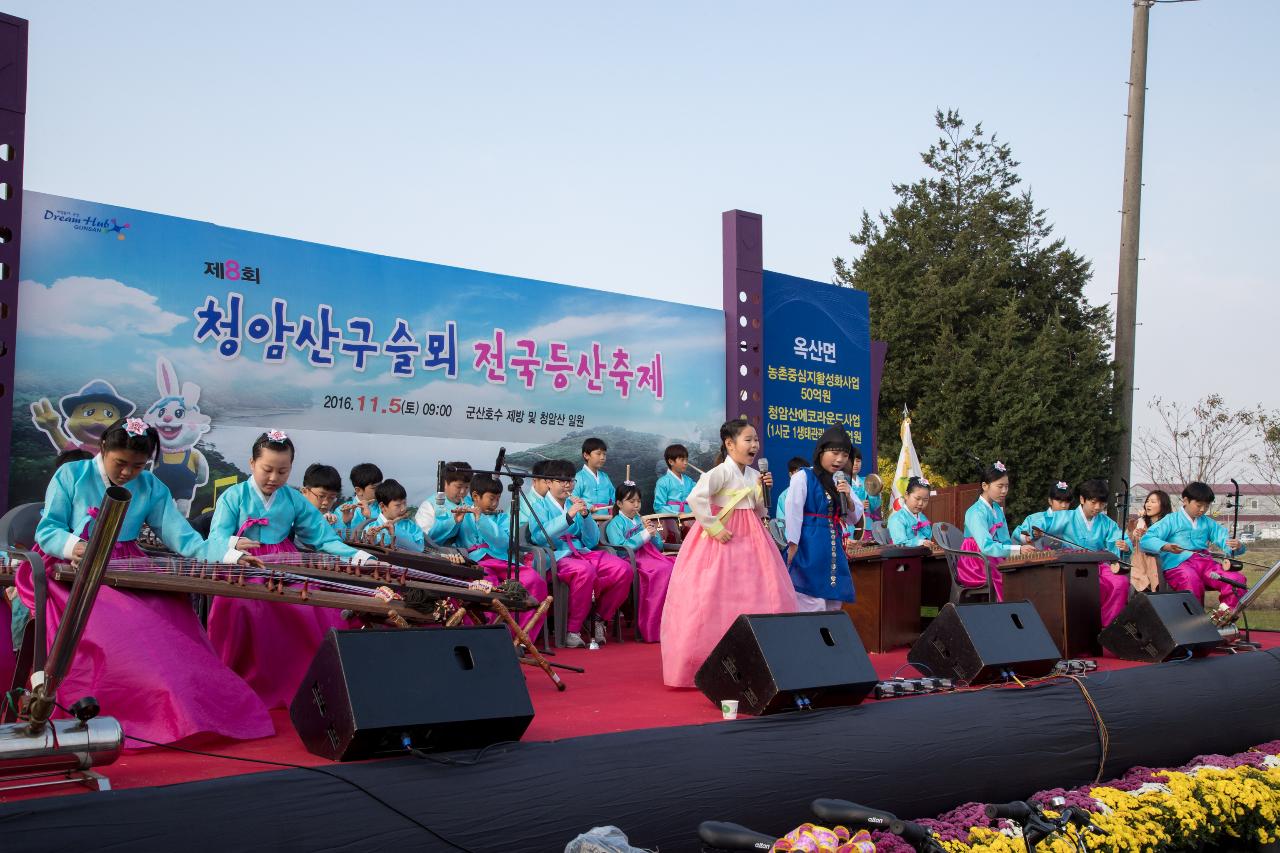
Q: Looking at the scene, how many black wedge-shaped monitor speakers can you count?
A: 4